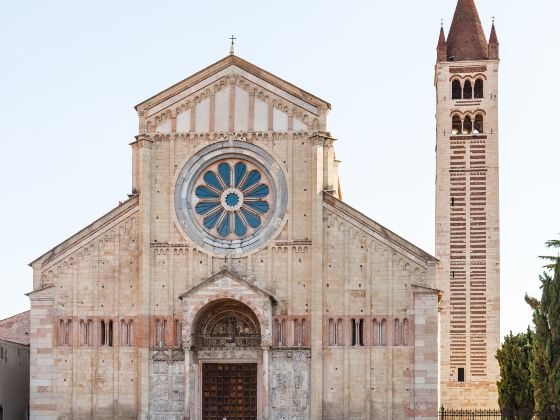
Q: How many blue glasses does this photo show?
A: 13